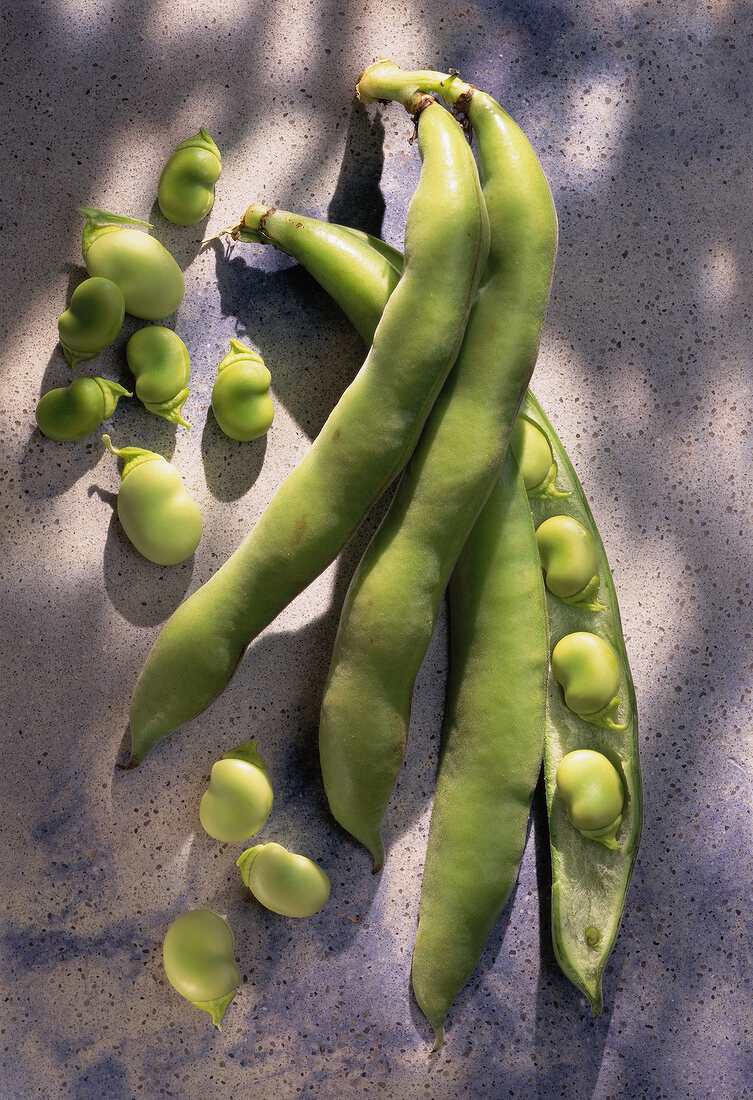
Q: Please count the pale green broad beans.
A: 14